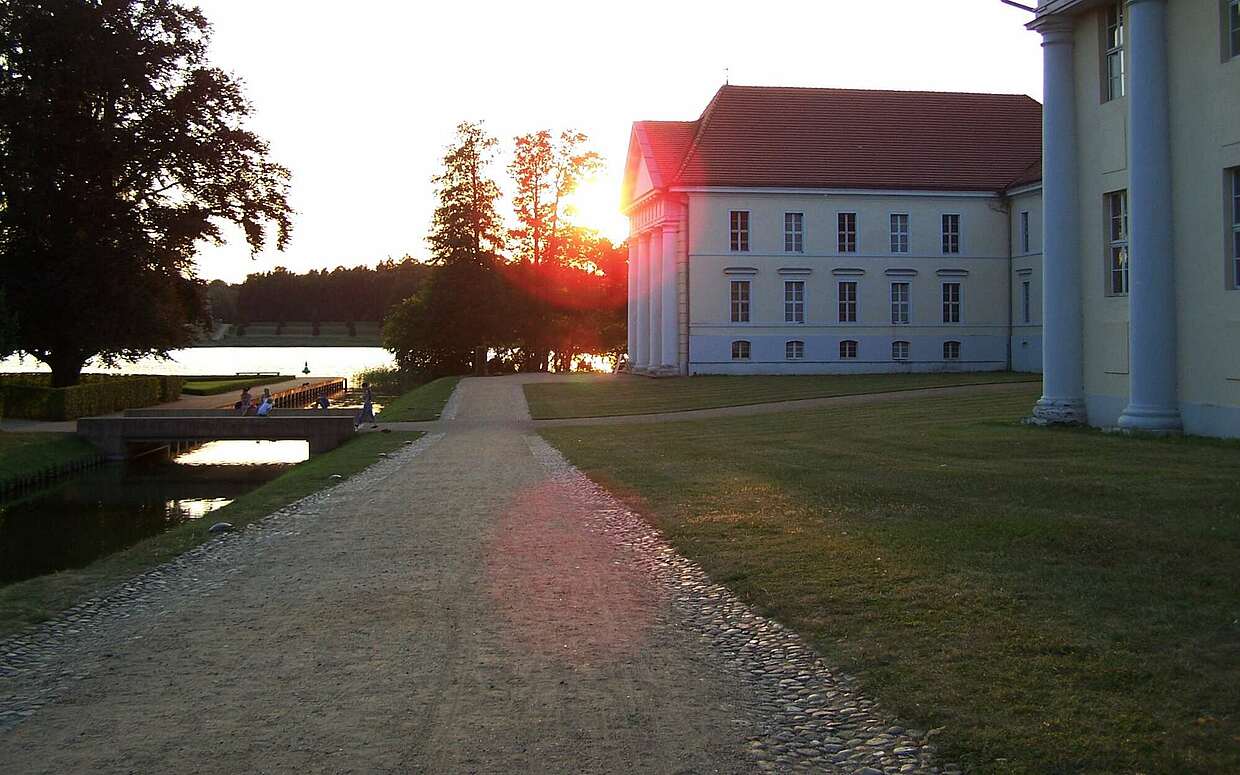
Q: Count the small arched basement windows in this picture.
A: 5